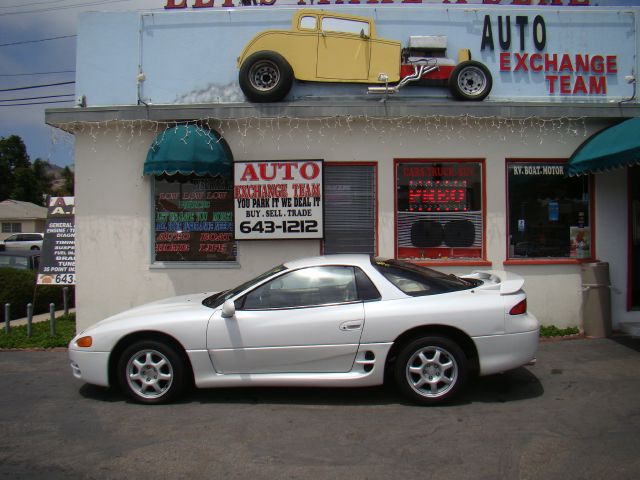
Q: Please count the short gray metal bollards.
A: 4